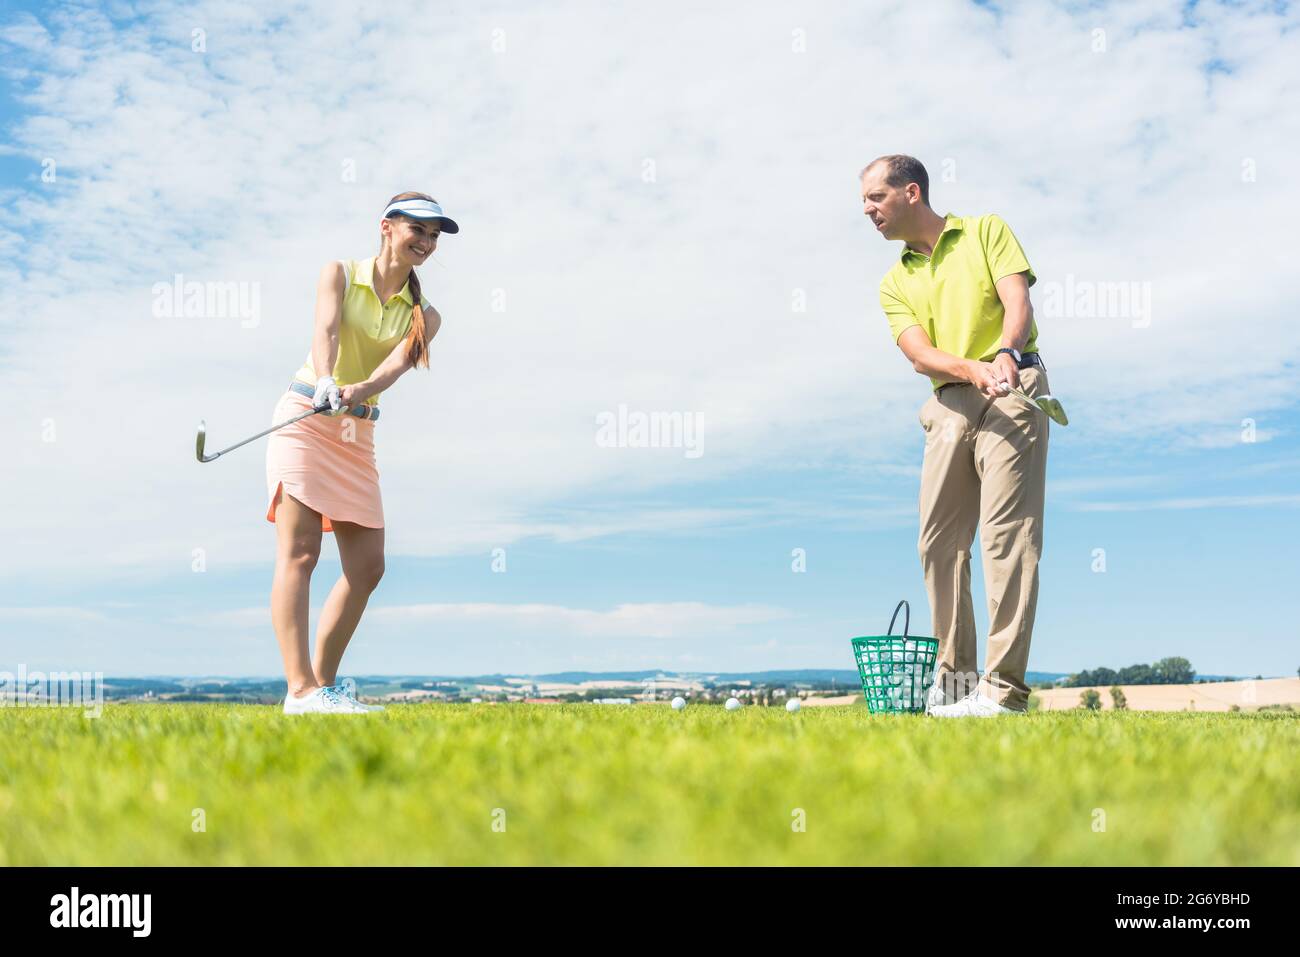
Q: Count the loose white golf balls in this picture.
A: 3